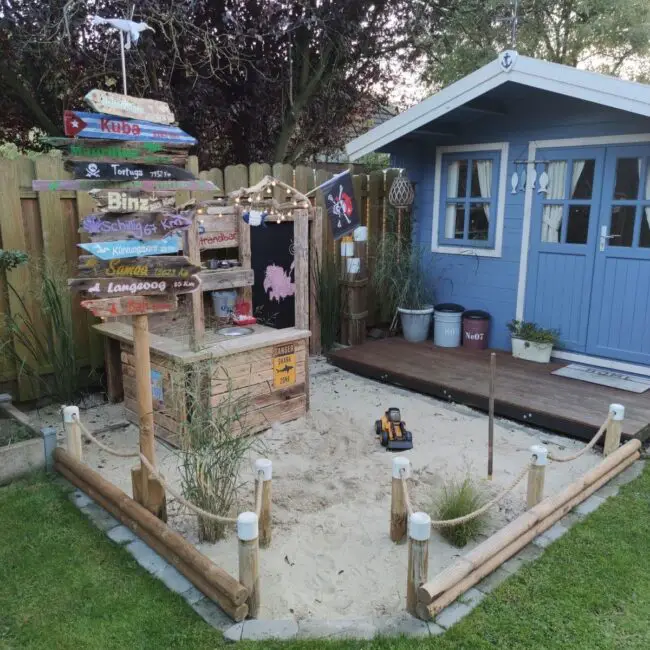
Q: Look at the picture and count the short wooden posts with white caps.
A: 7